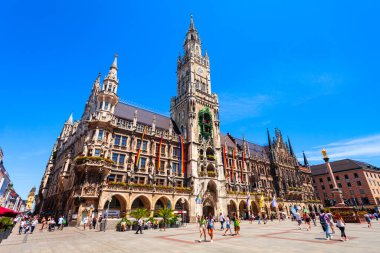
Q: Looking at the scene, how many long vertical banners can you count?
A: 6